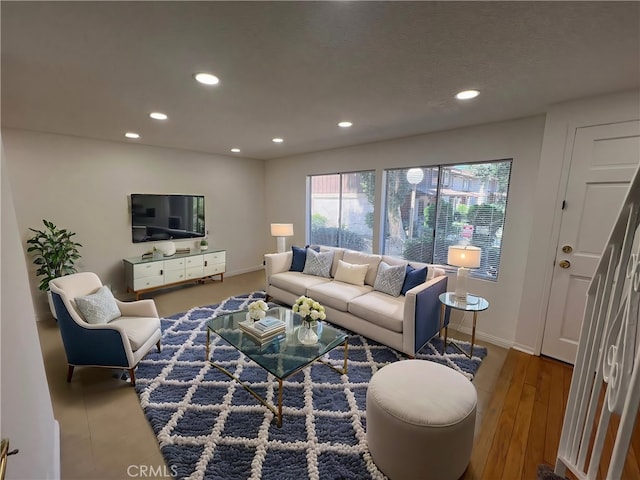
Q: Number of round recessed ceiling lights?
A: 7